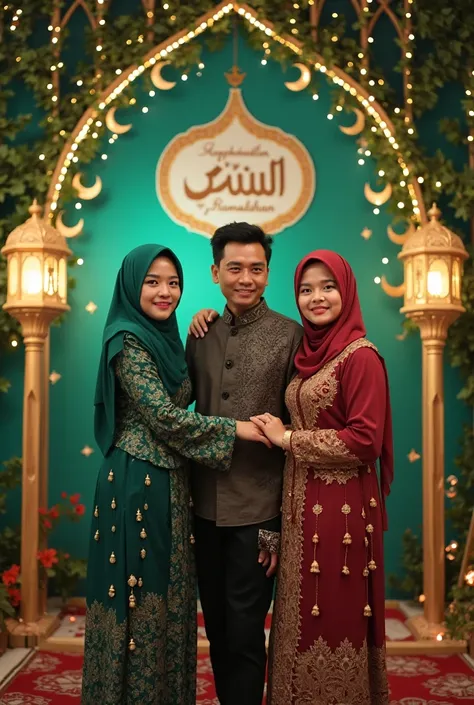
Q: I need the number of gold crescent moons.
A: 9